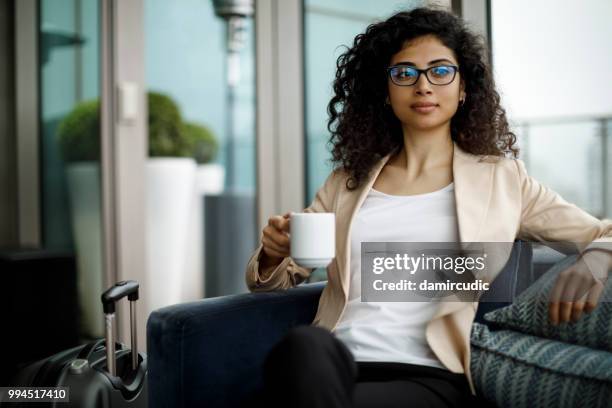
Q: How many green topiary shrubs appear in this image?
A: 3